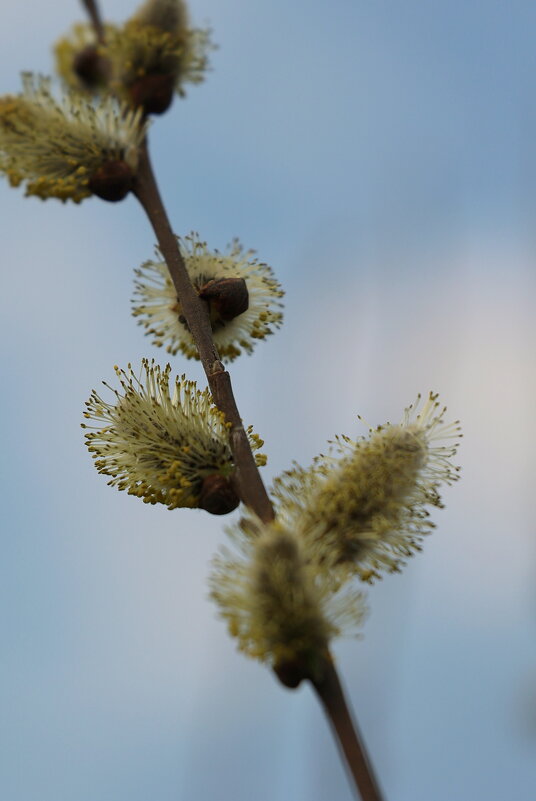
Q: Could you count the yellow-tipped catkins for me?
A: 7